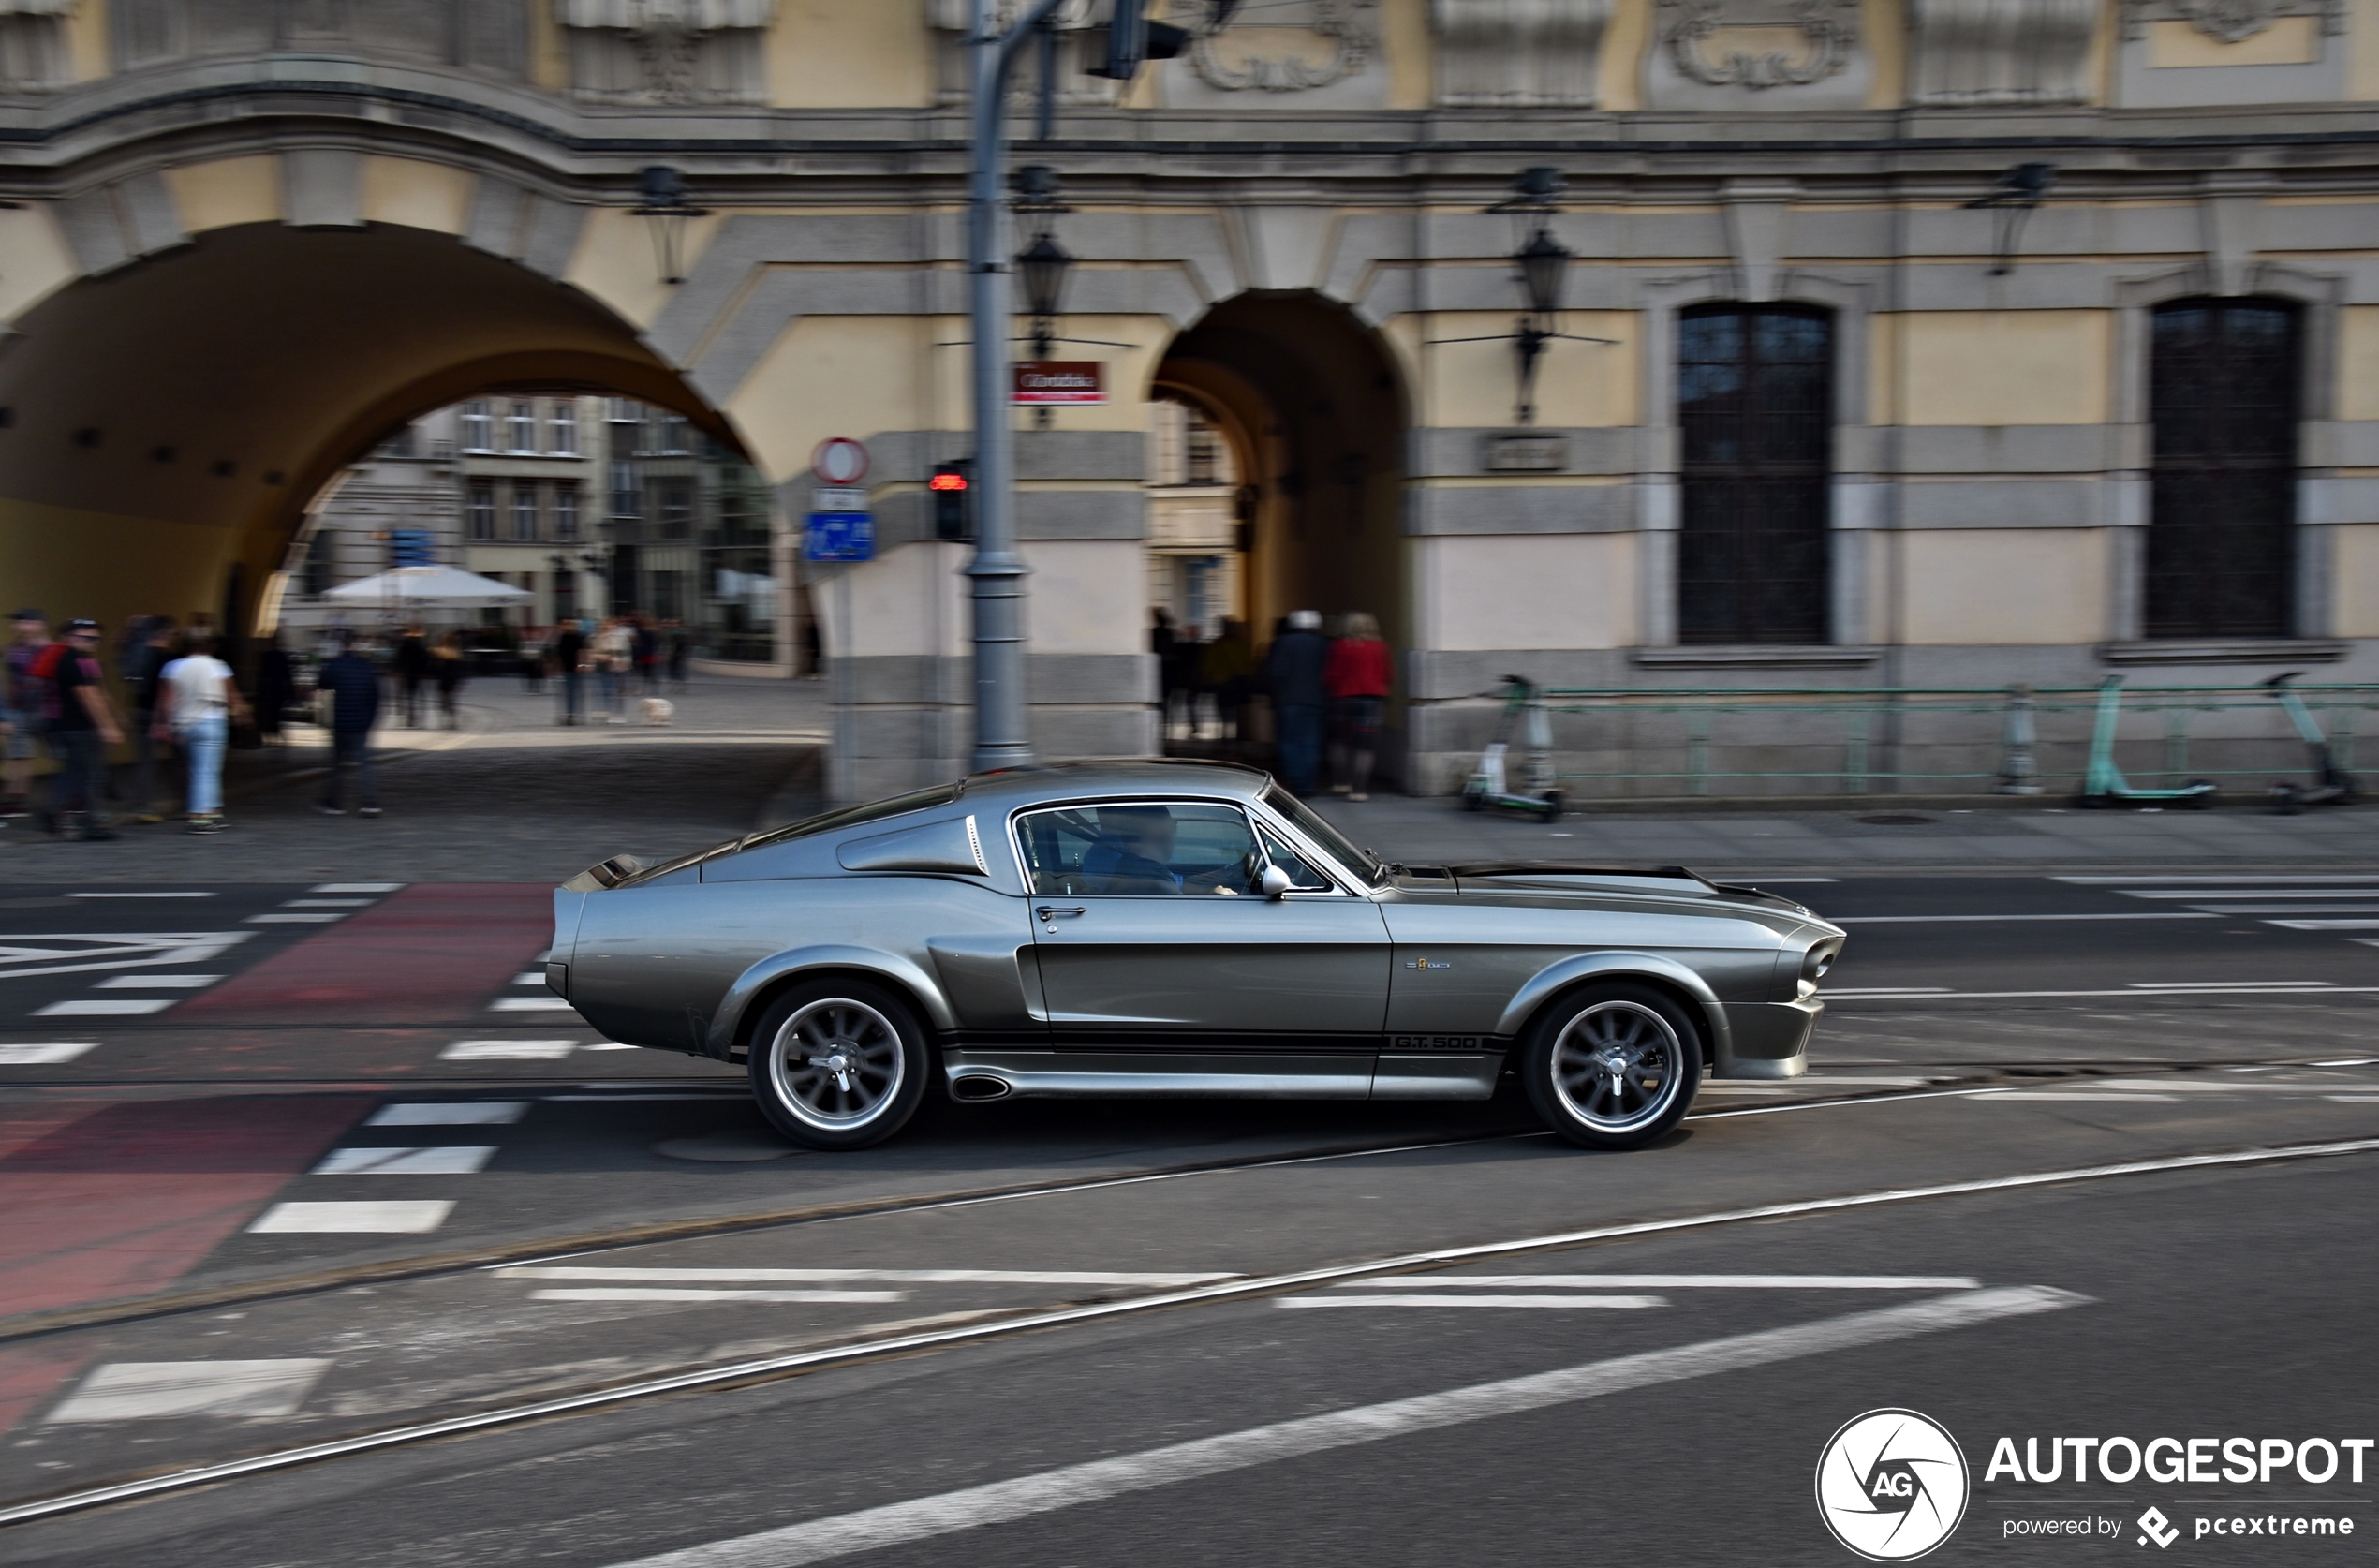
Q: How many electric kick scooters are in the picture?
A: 3